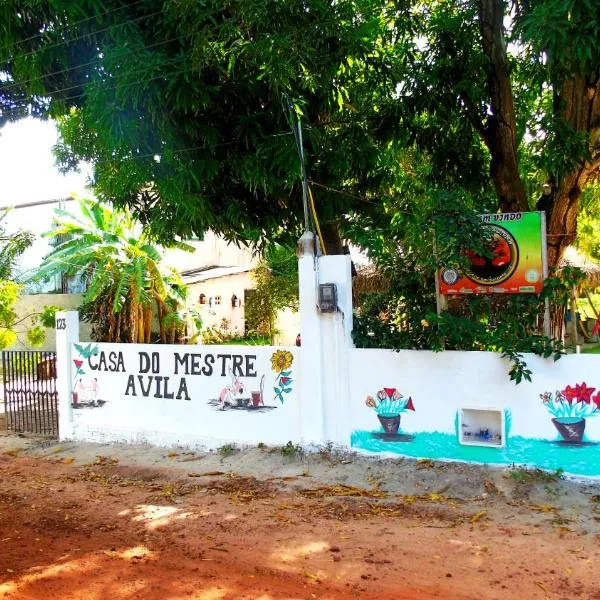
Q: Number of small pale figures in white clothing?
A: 4